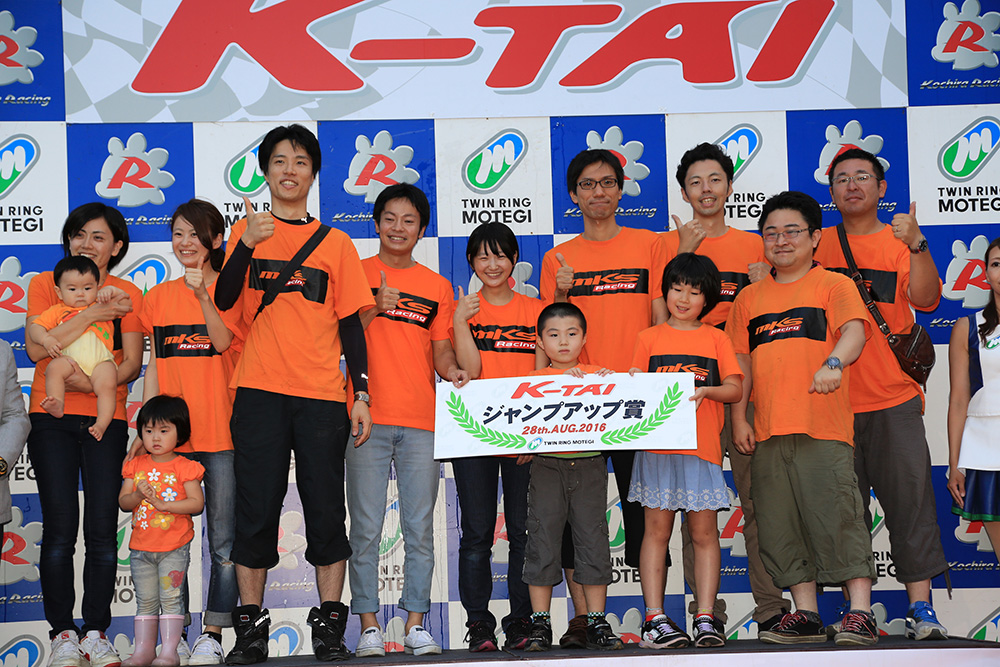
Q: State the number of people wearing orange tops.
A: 13